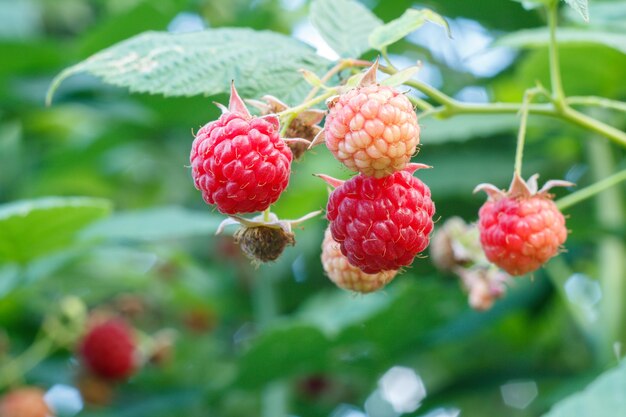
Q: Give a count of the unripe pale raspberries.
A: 2